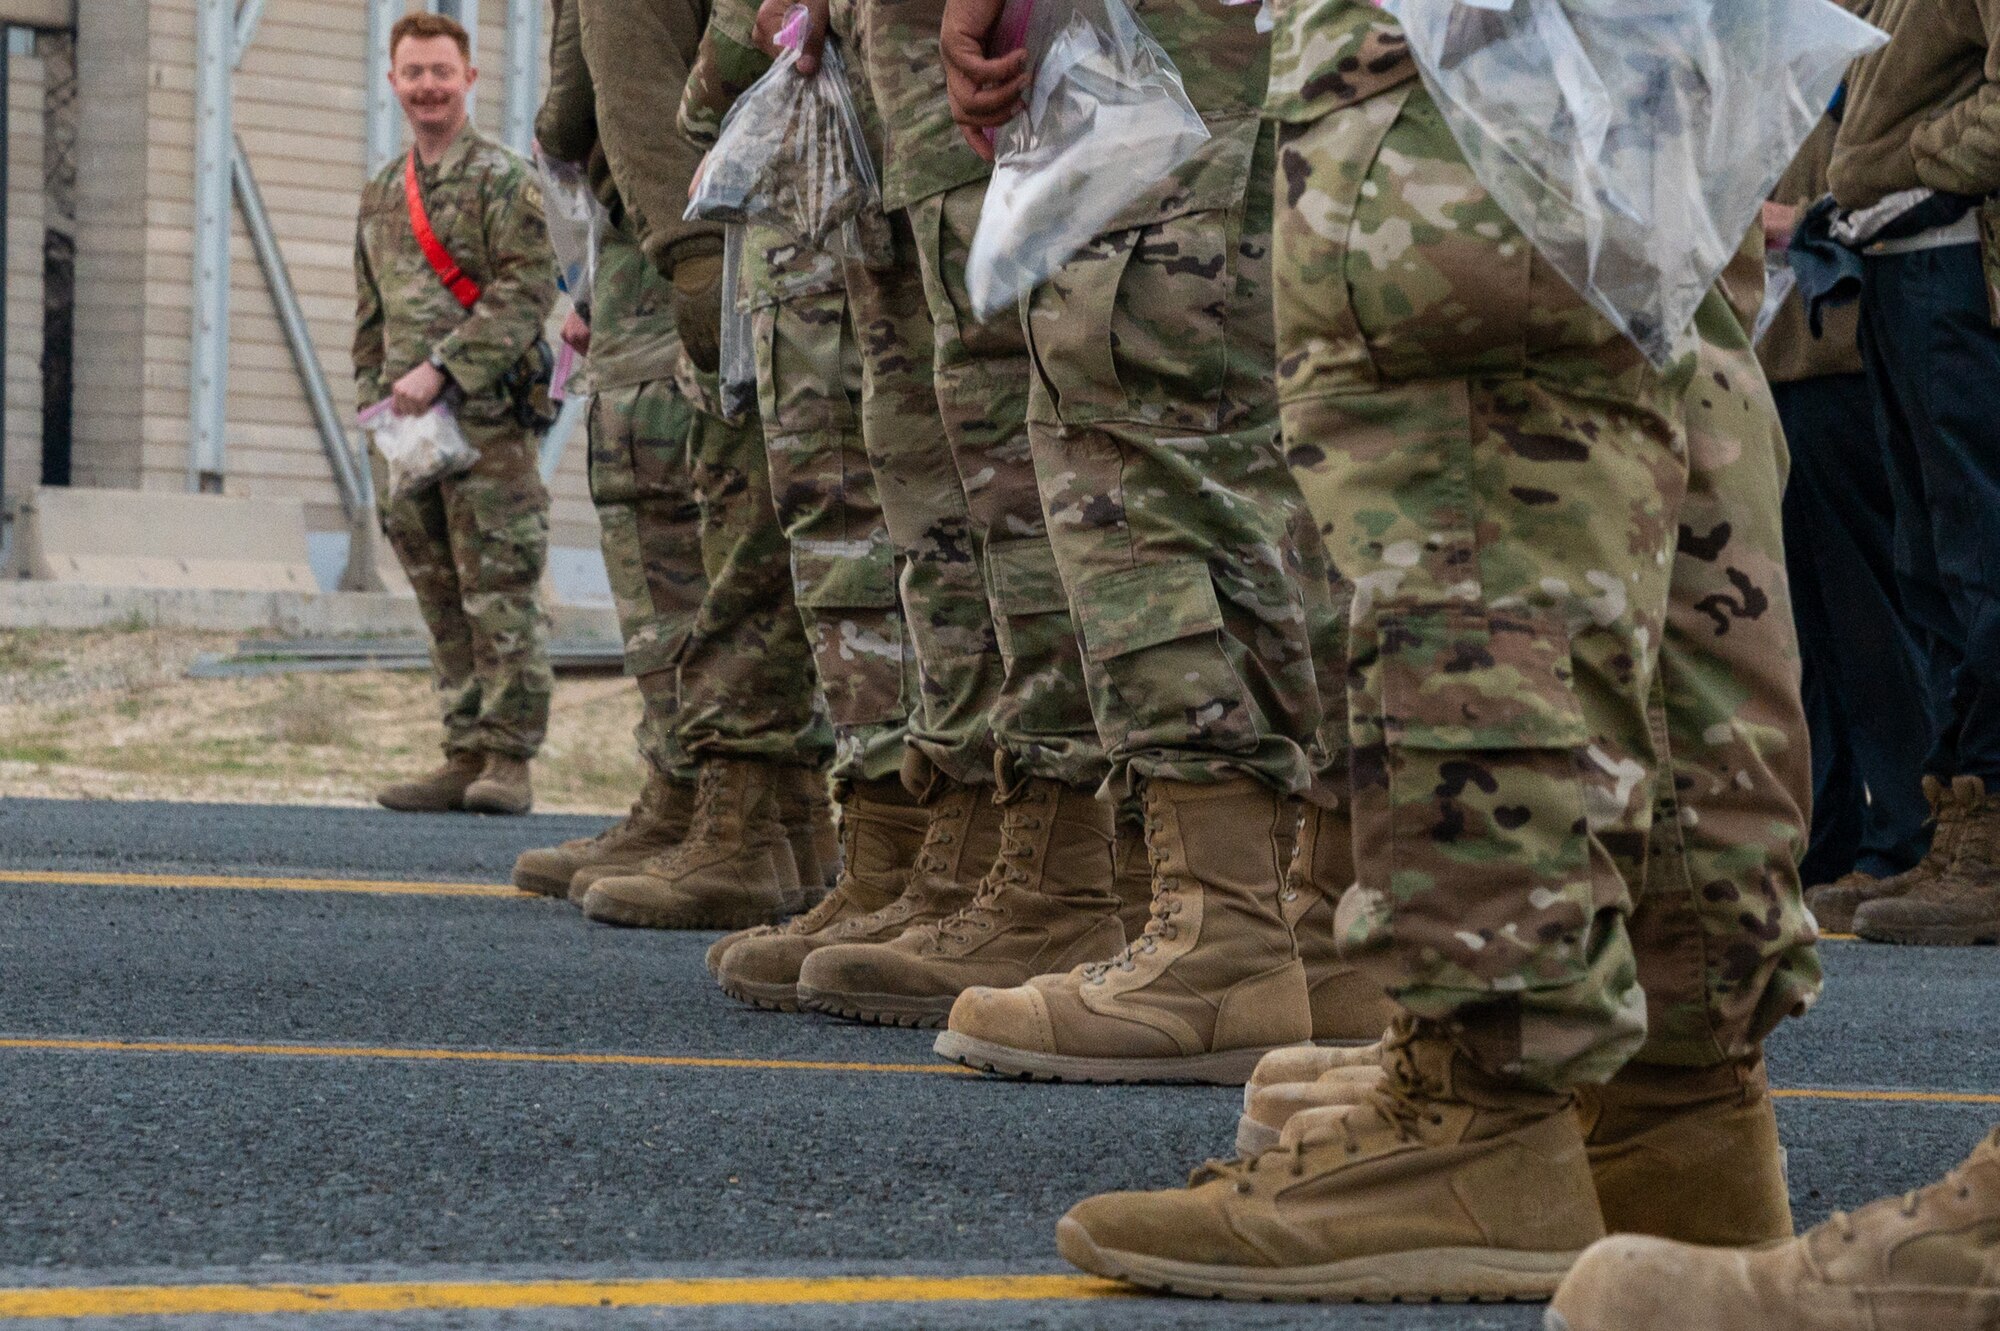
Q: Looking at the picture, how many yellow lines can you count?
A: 3